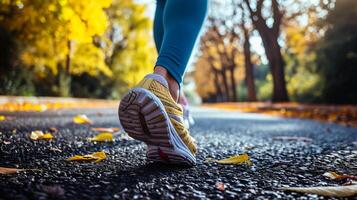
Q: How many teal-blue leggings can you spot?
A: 1